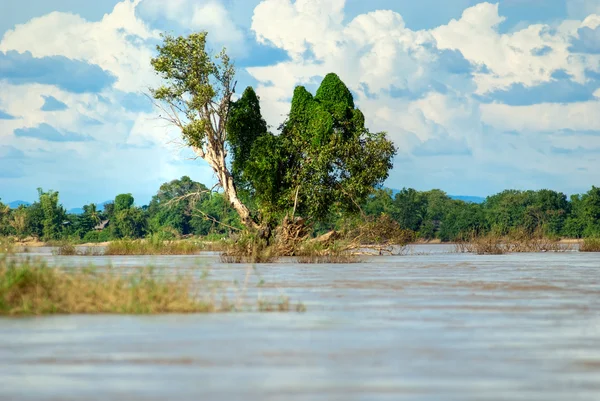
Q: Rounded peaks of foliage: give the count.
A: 3